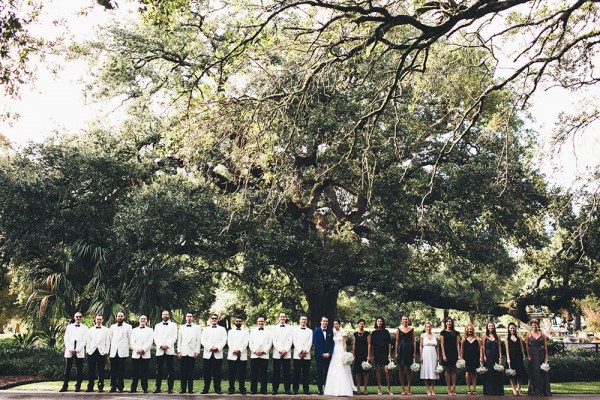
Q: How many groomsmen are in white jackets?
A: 11